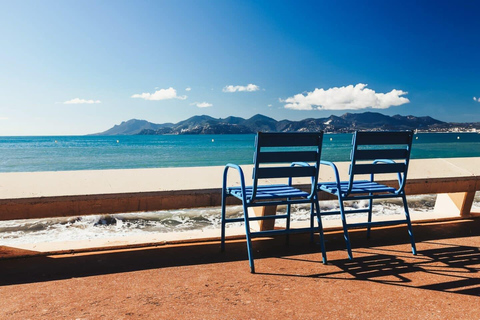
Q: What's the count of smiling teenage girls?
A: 0